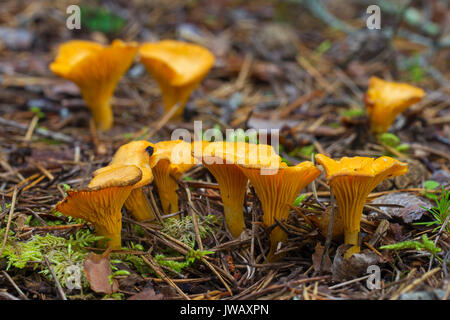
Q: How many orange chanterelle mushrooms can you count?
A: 9